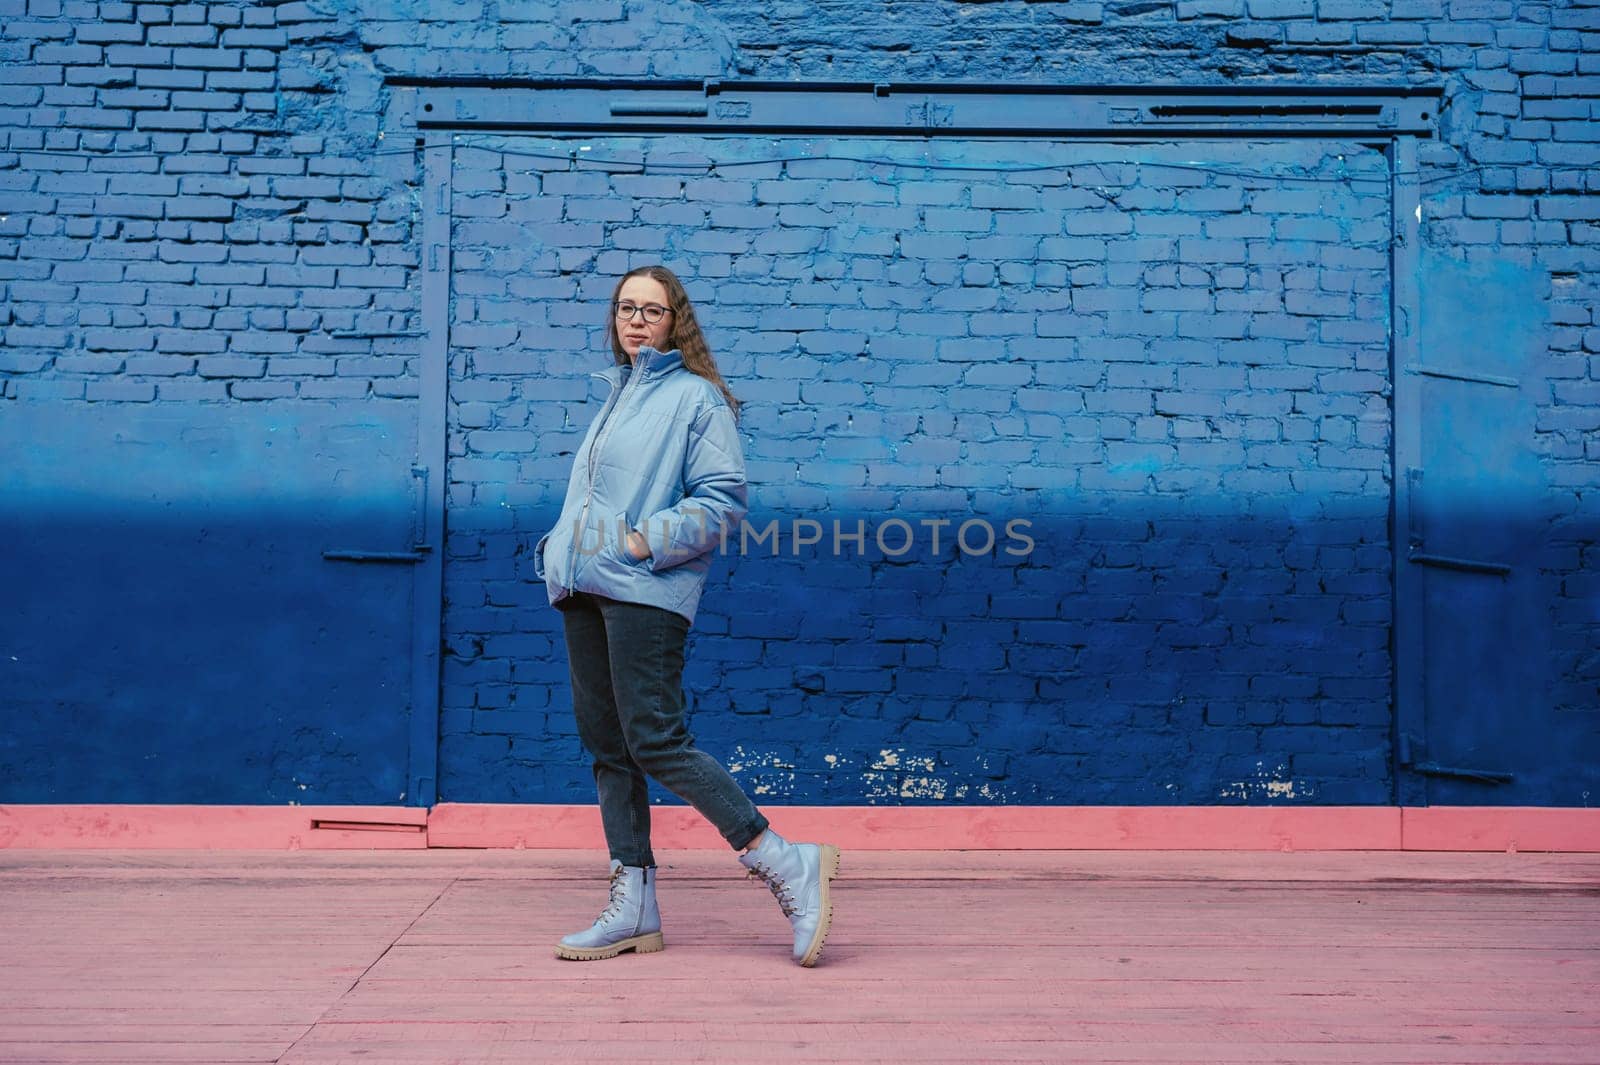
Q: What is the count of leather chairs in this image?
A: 0